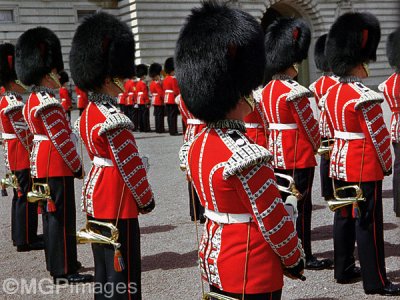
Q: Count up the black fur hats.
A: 12